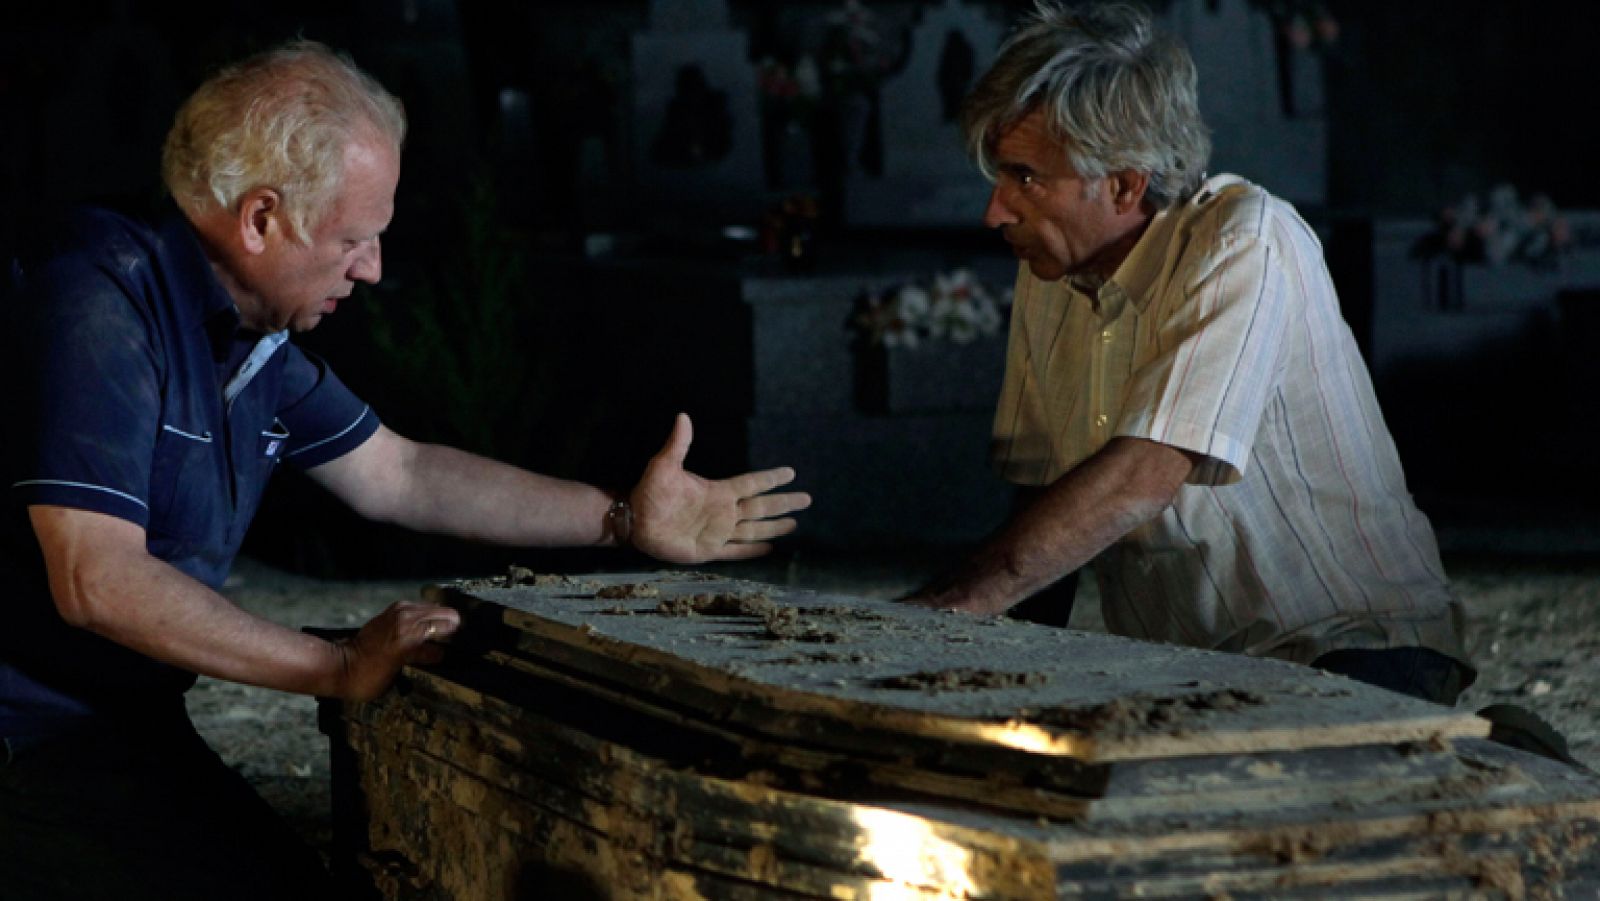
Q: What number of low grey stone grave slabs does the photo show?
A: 2